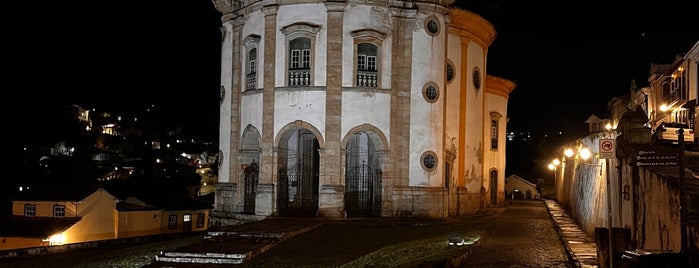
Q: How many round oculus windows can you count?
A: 5